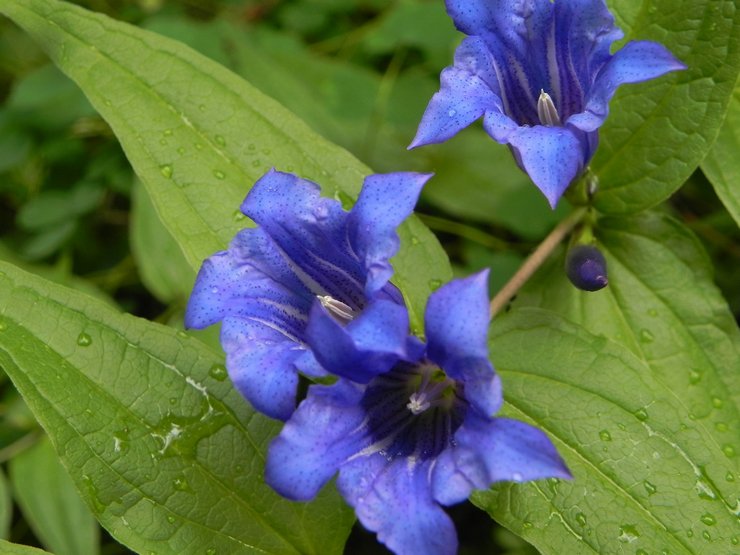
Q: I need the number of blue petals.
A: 15